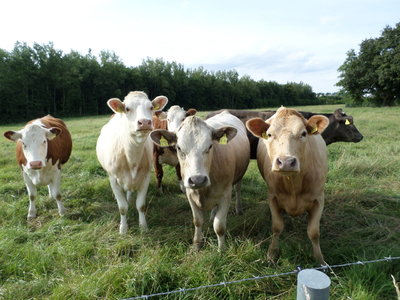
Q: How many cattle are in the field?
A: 6